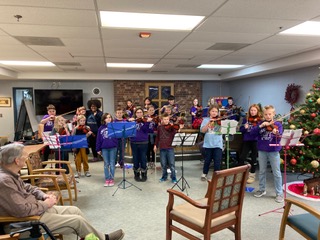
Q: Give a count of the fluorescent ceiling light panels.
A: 5